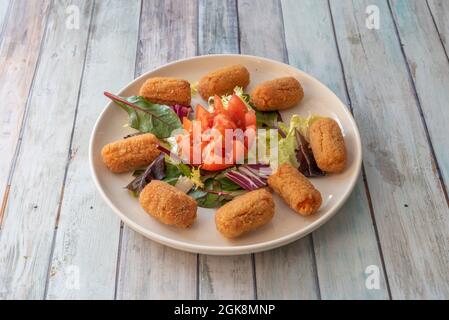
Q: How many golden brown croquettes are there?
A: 8